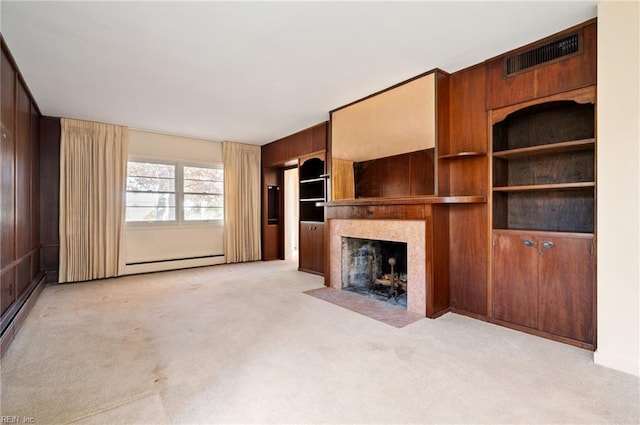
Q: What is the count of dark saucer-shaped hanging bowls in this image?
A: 0